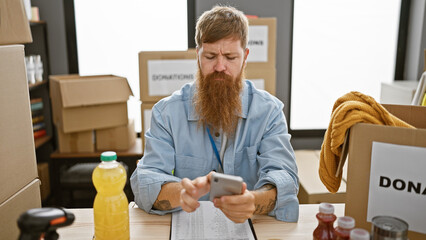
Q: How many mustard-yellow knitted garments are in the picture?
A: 1